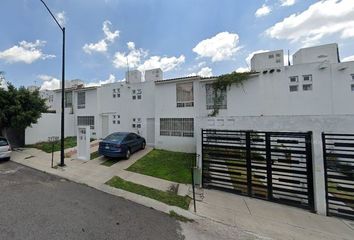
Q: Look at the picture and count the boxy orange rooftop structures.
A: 0